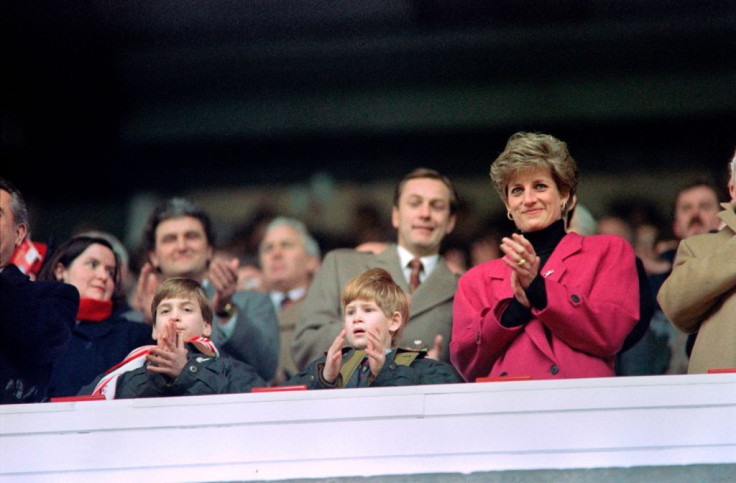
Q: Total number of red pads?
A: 4